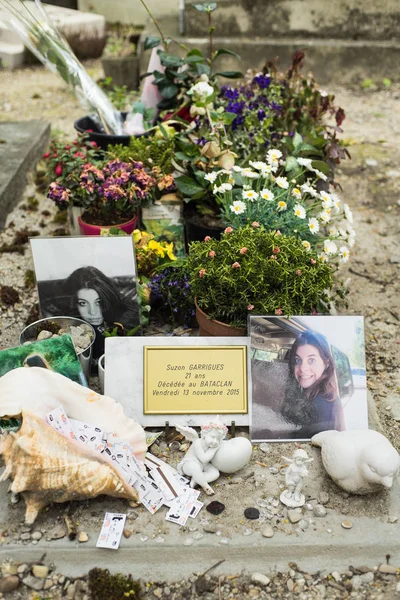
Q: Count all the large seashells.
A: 1